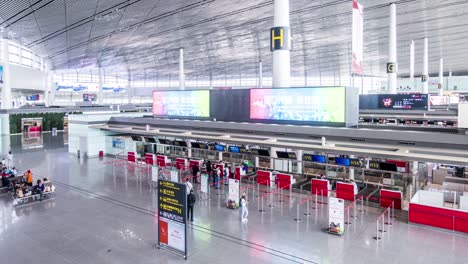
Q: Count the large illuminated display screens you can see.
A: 2